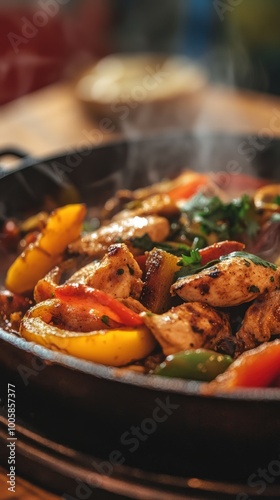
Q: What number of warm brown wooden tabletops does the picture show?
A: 1